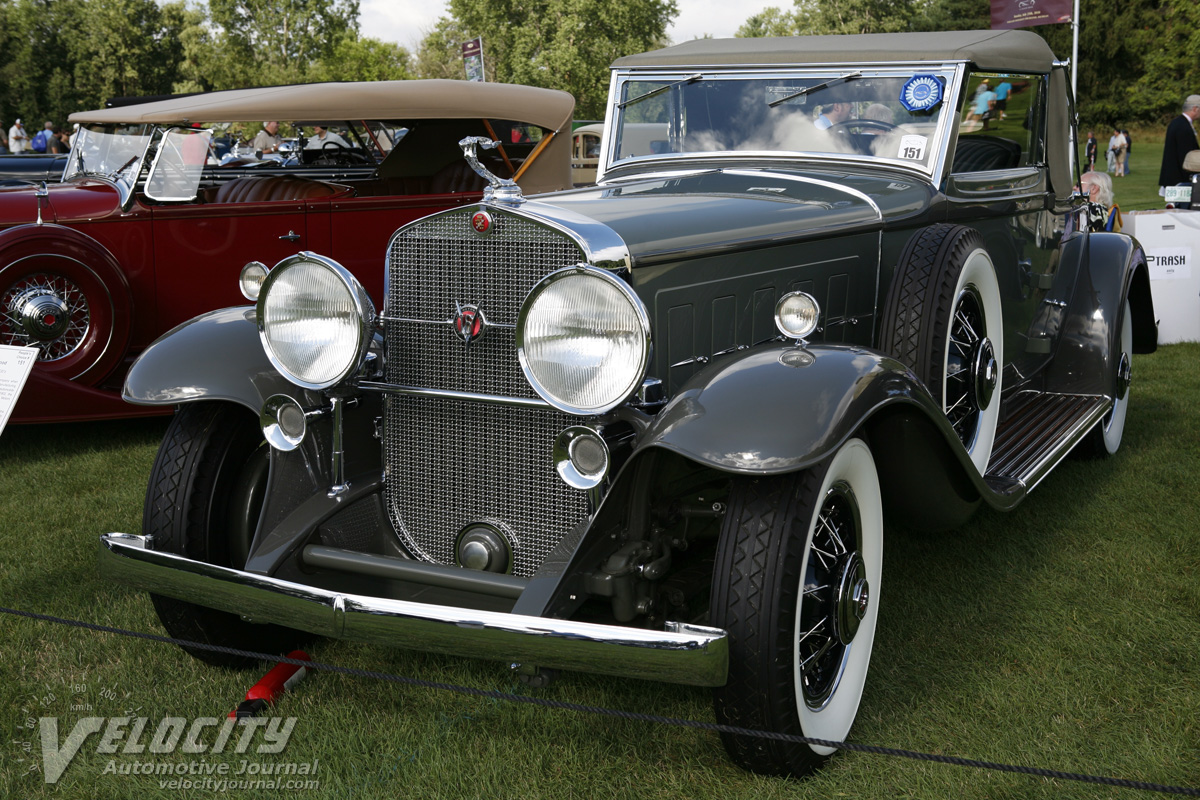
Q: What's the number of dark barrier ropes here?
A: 1